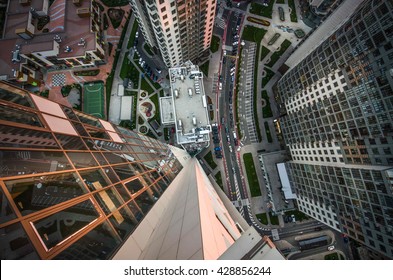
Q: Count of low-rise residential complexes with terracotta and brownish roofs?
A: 1